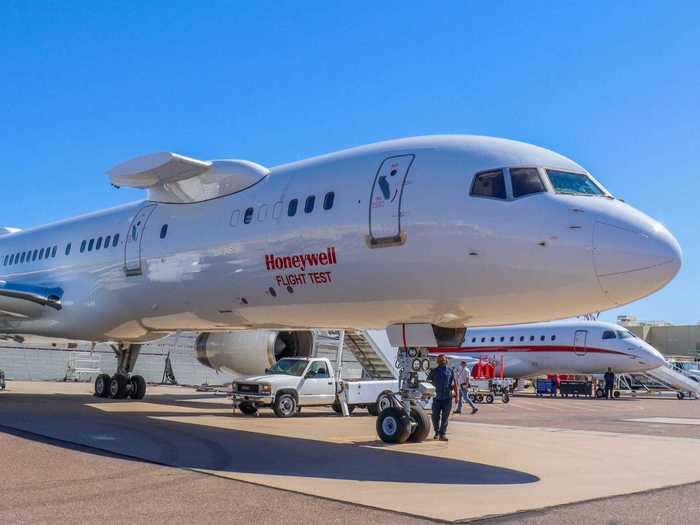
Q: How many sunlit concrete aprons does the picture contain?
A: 1